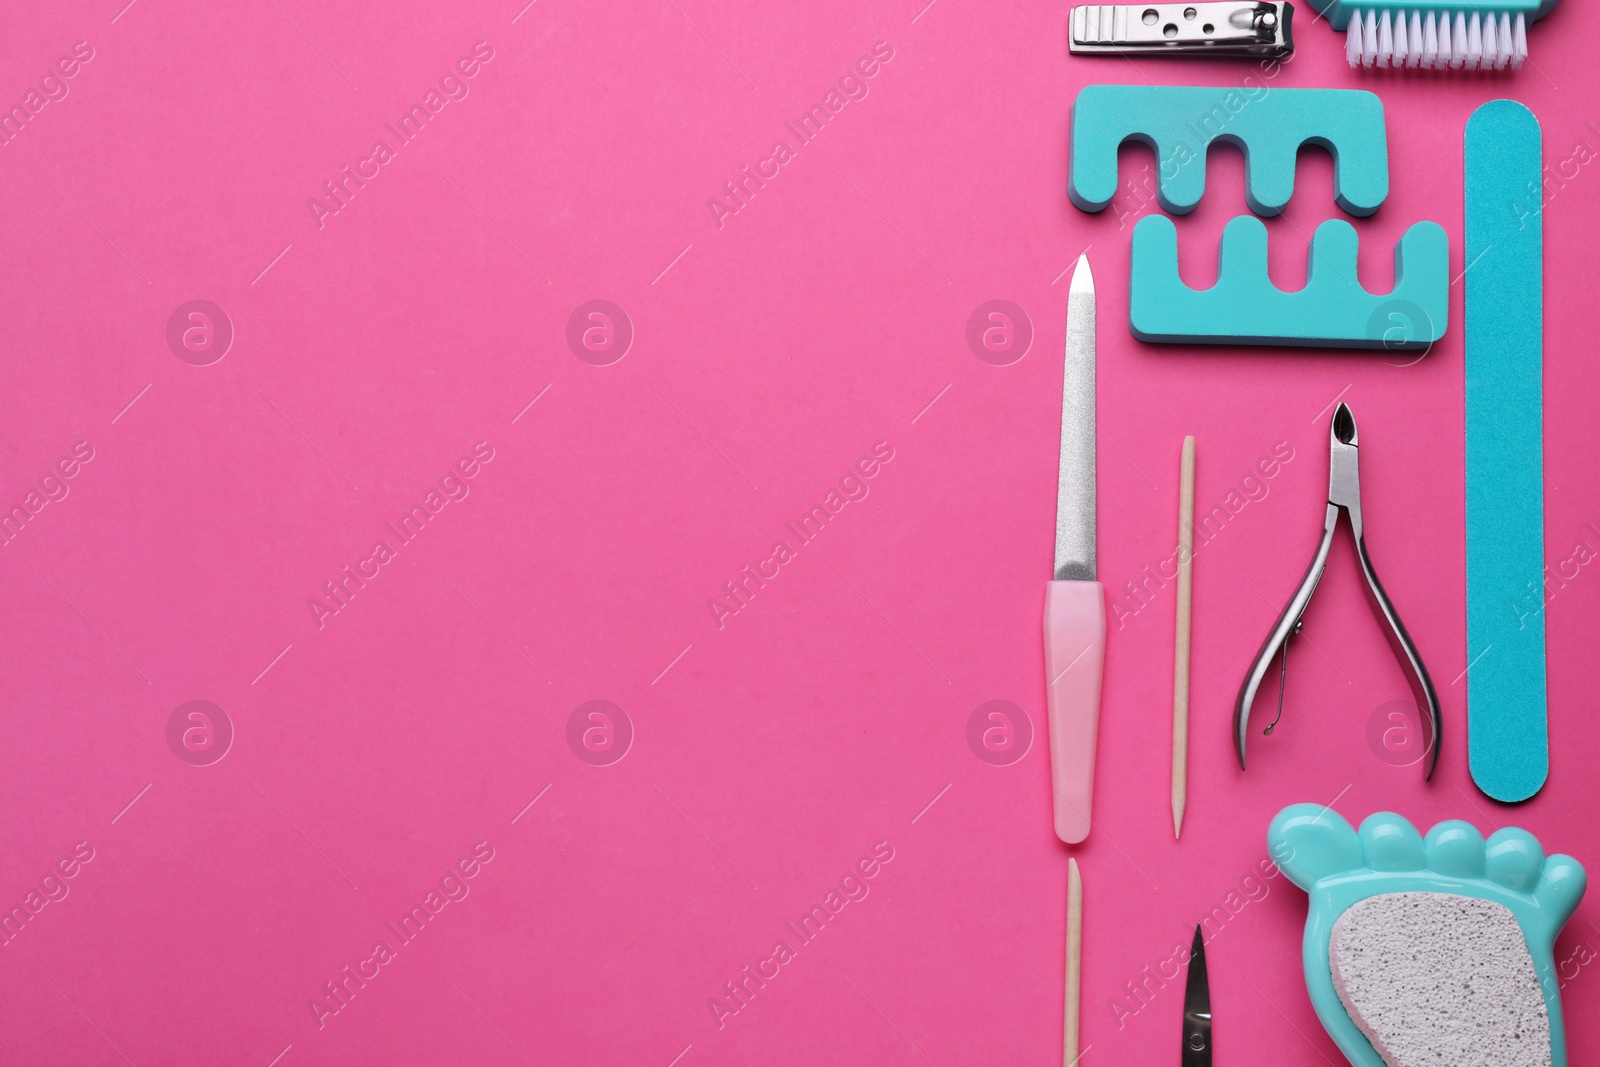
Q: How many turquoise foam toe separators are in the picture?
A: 2